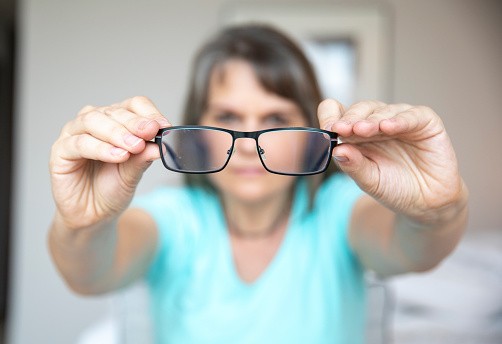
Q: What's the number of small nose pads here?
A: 2